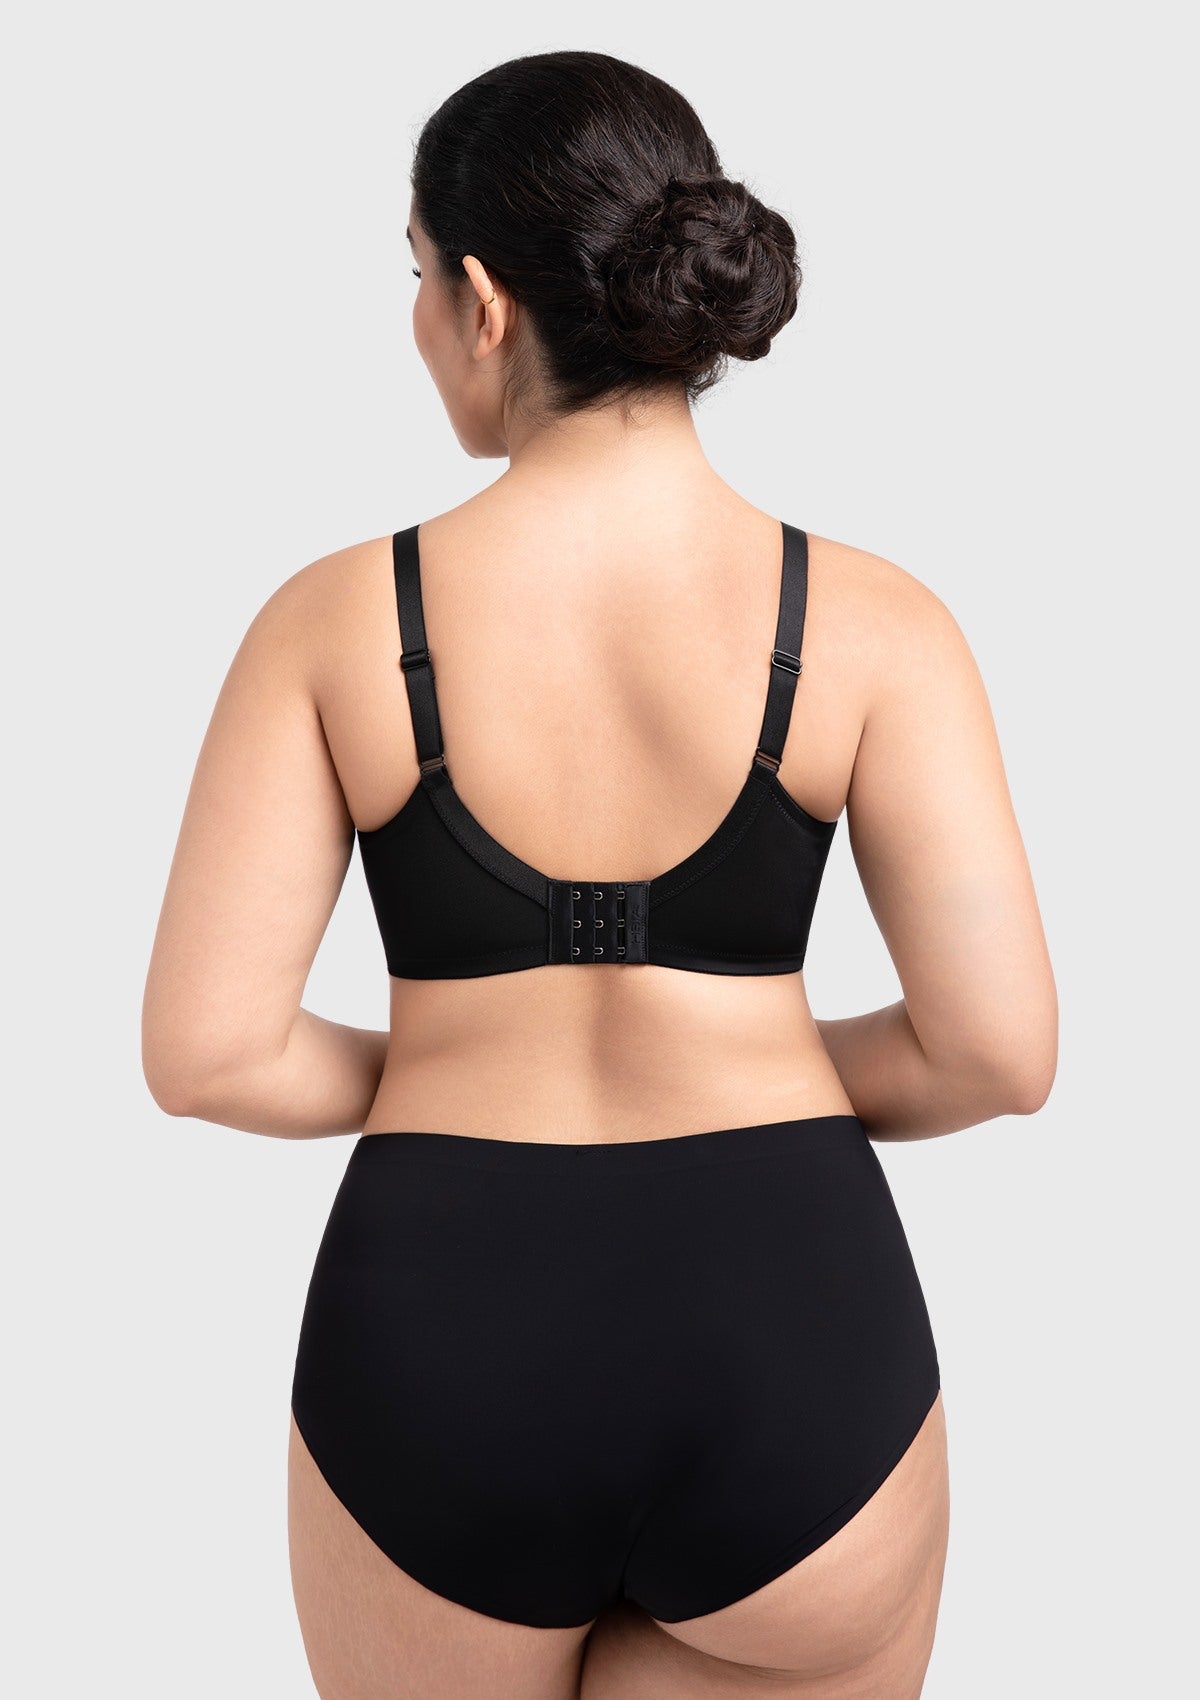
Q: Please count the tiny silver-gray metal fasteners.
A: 9